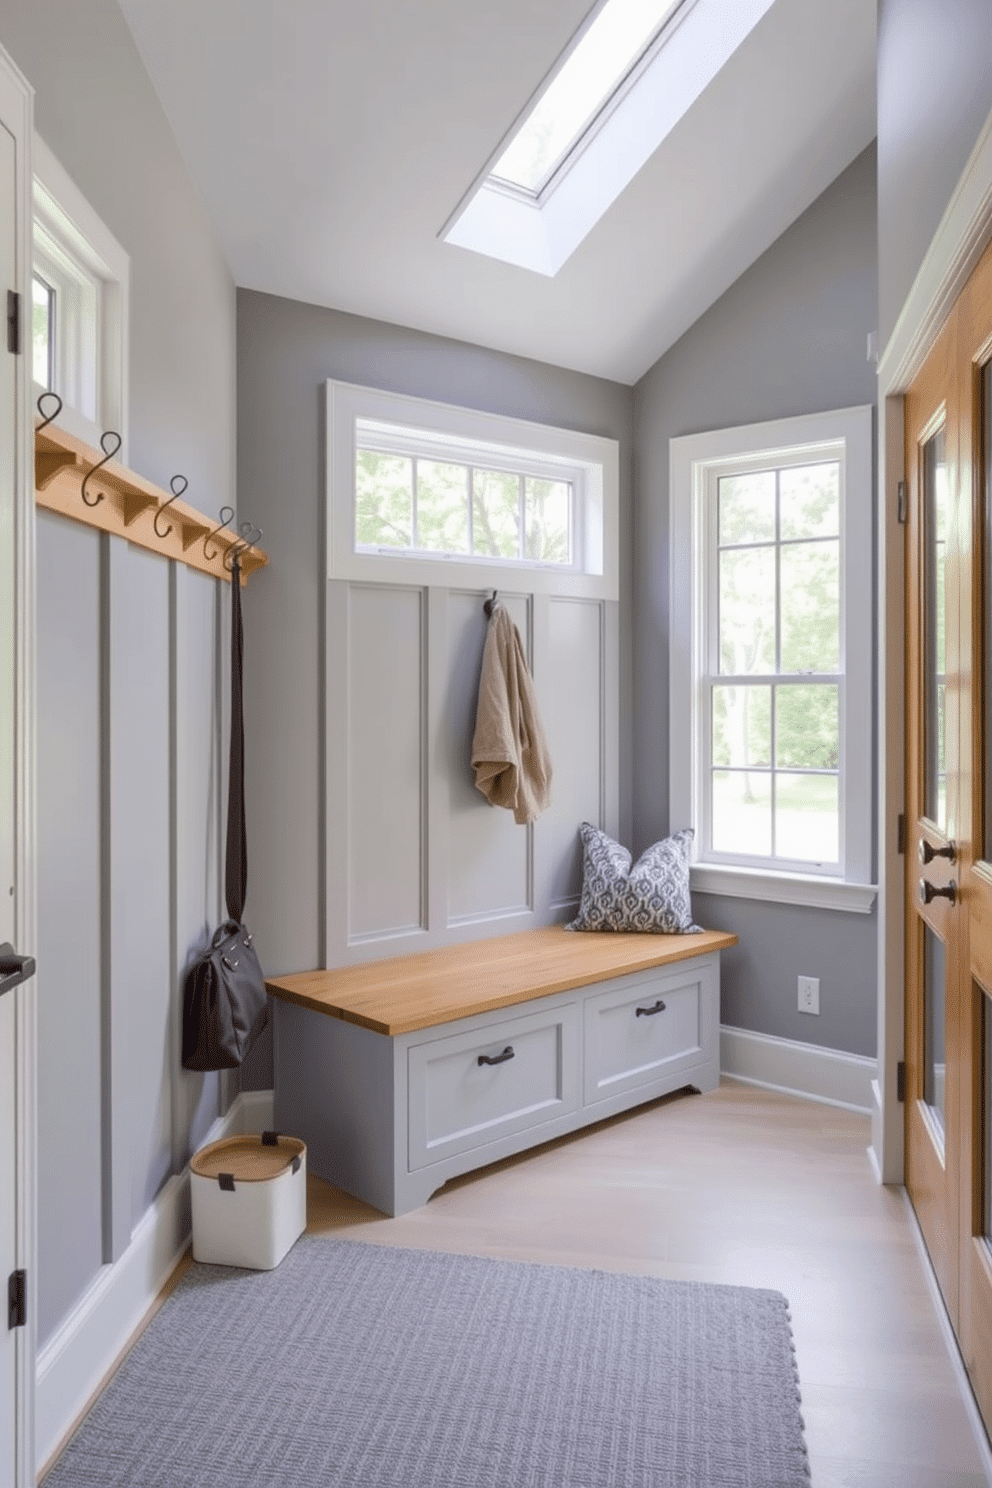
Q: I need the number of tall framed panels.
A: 3